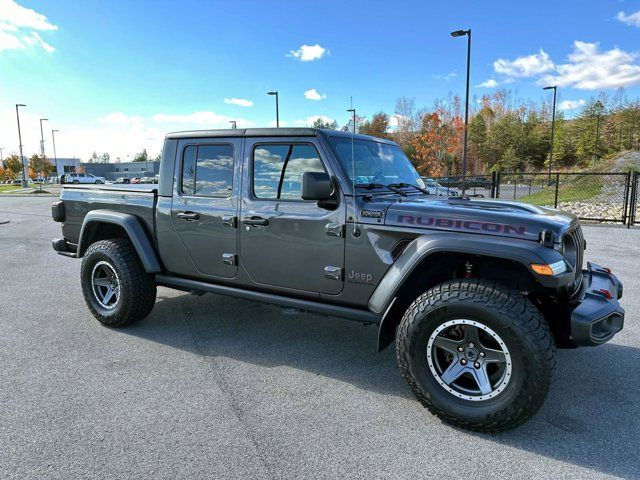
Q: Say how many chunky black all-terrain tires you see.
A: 2